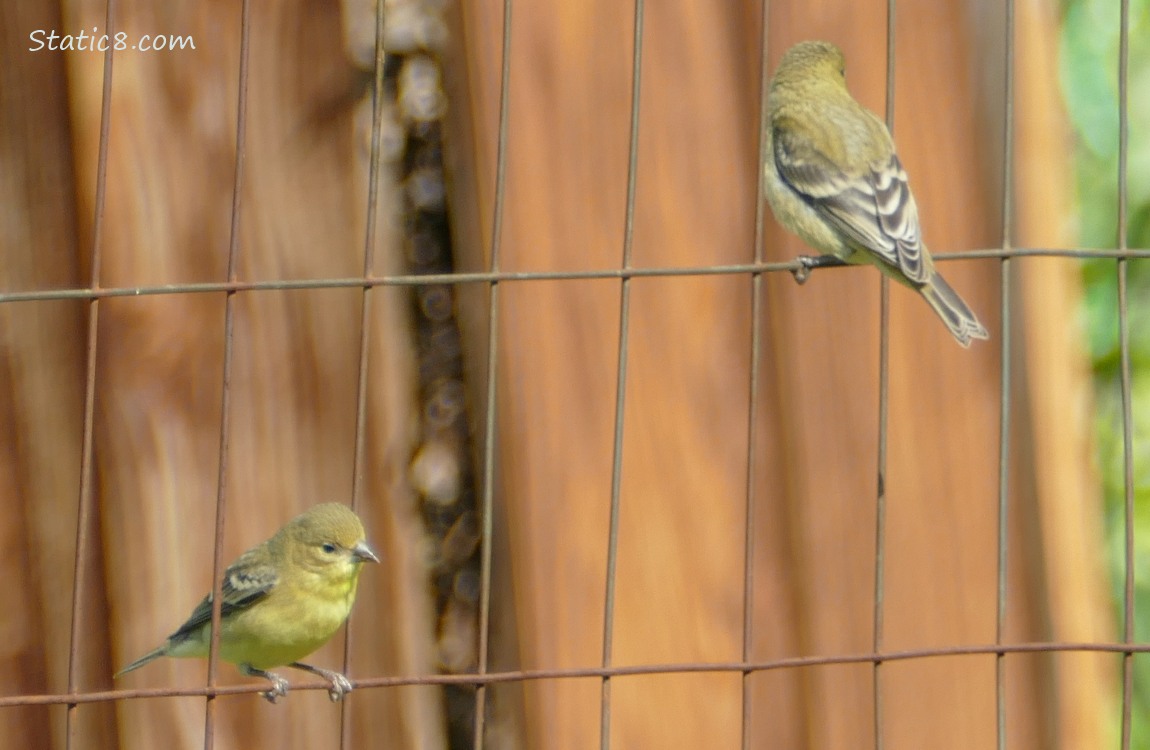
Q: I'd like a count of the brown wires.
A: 11